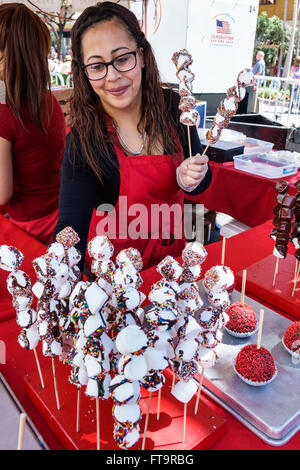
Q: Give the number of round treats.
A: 3